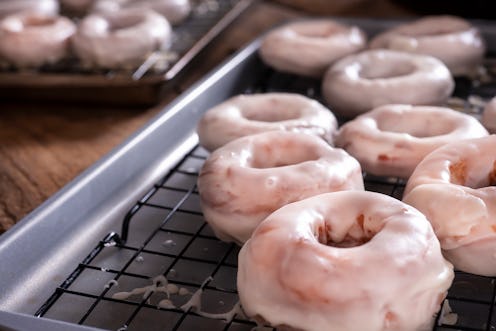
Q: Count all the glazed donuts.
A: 14